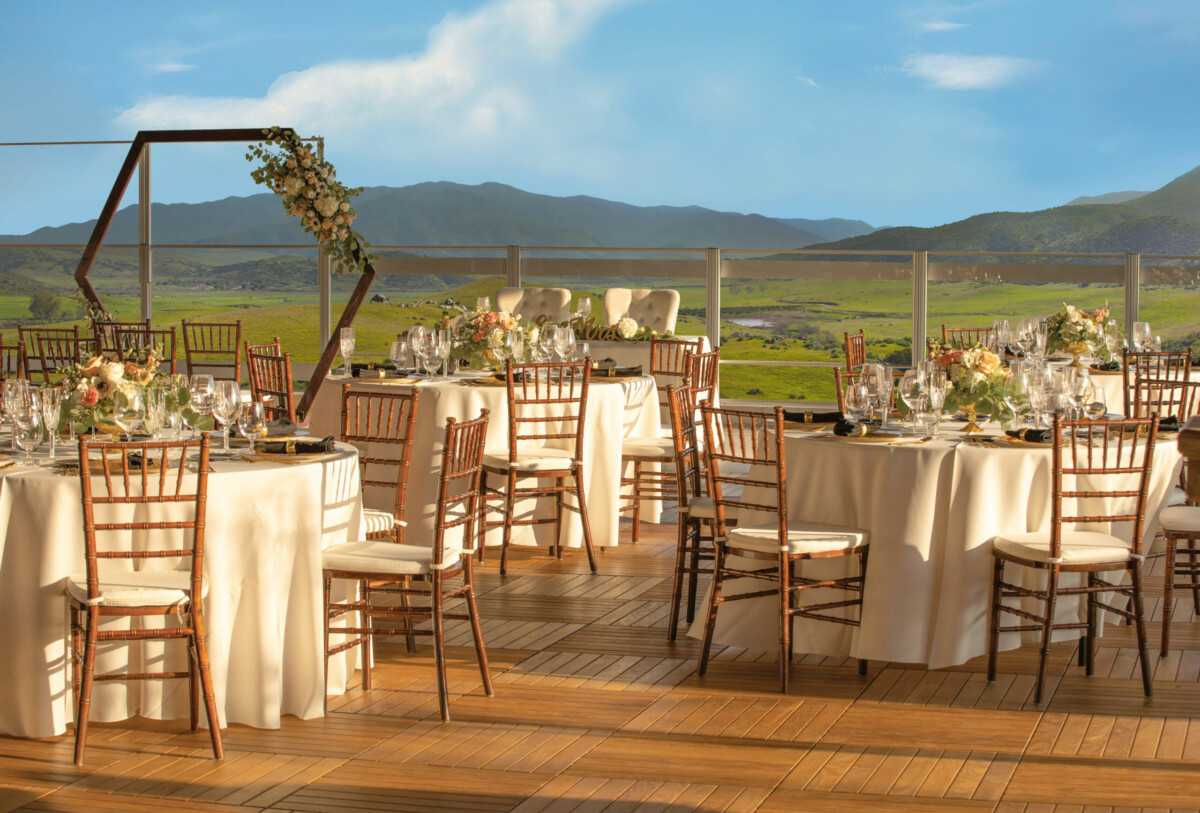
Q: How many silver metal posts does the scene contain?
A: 6